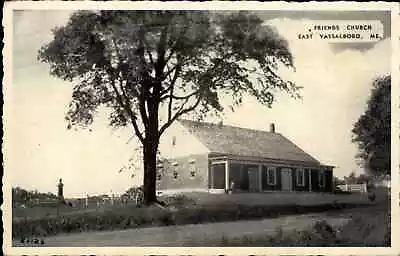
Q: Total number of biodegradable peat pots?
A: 0